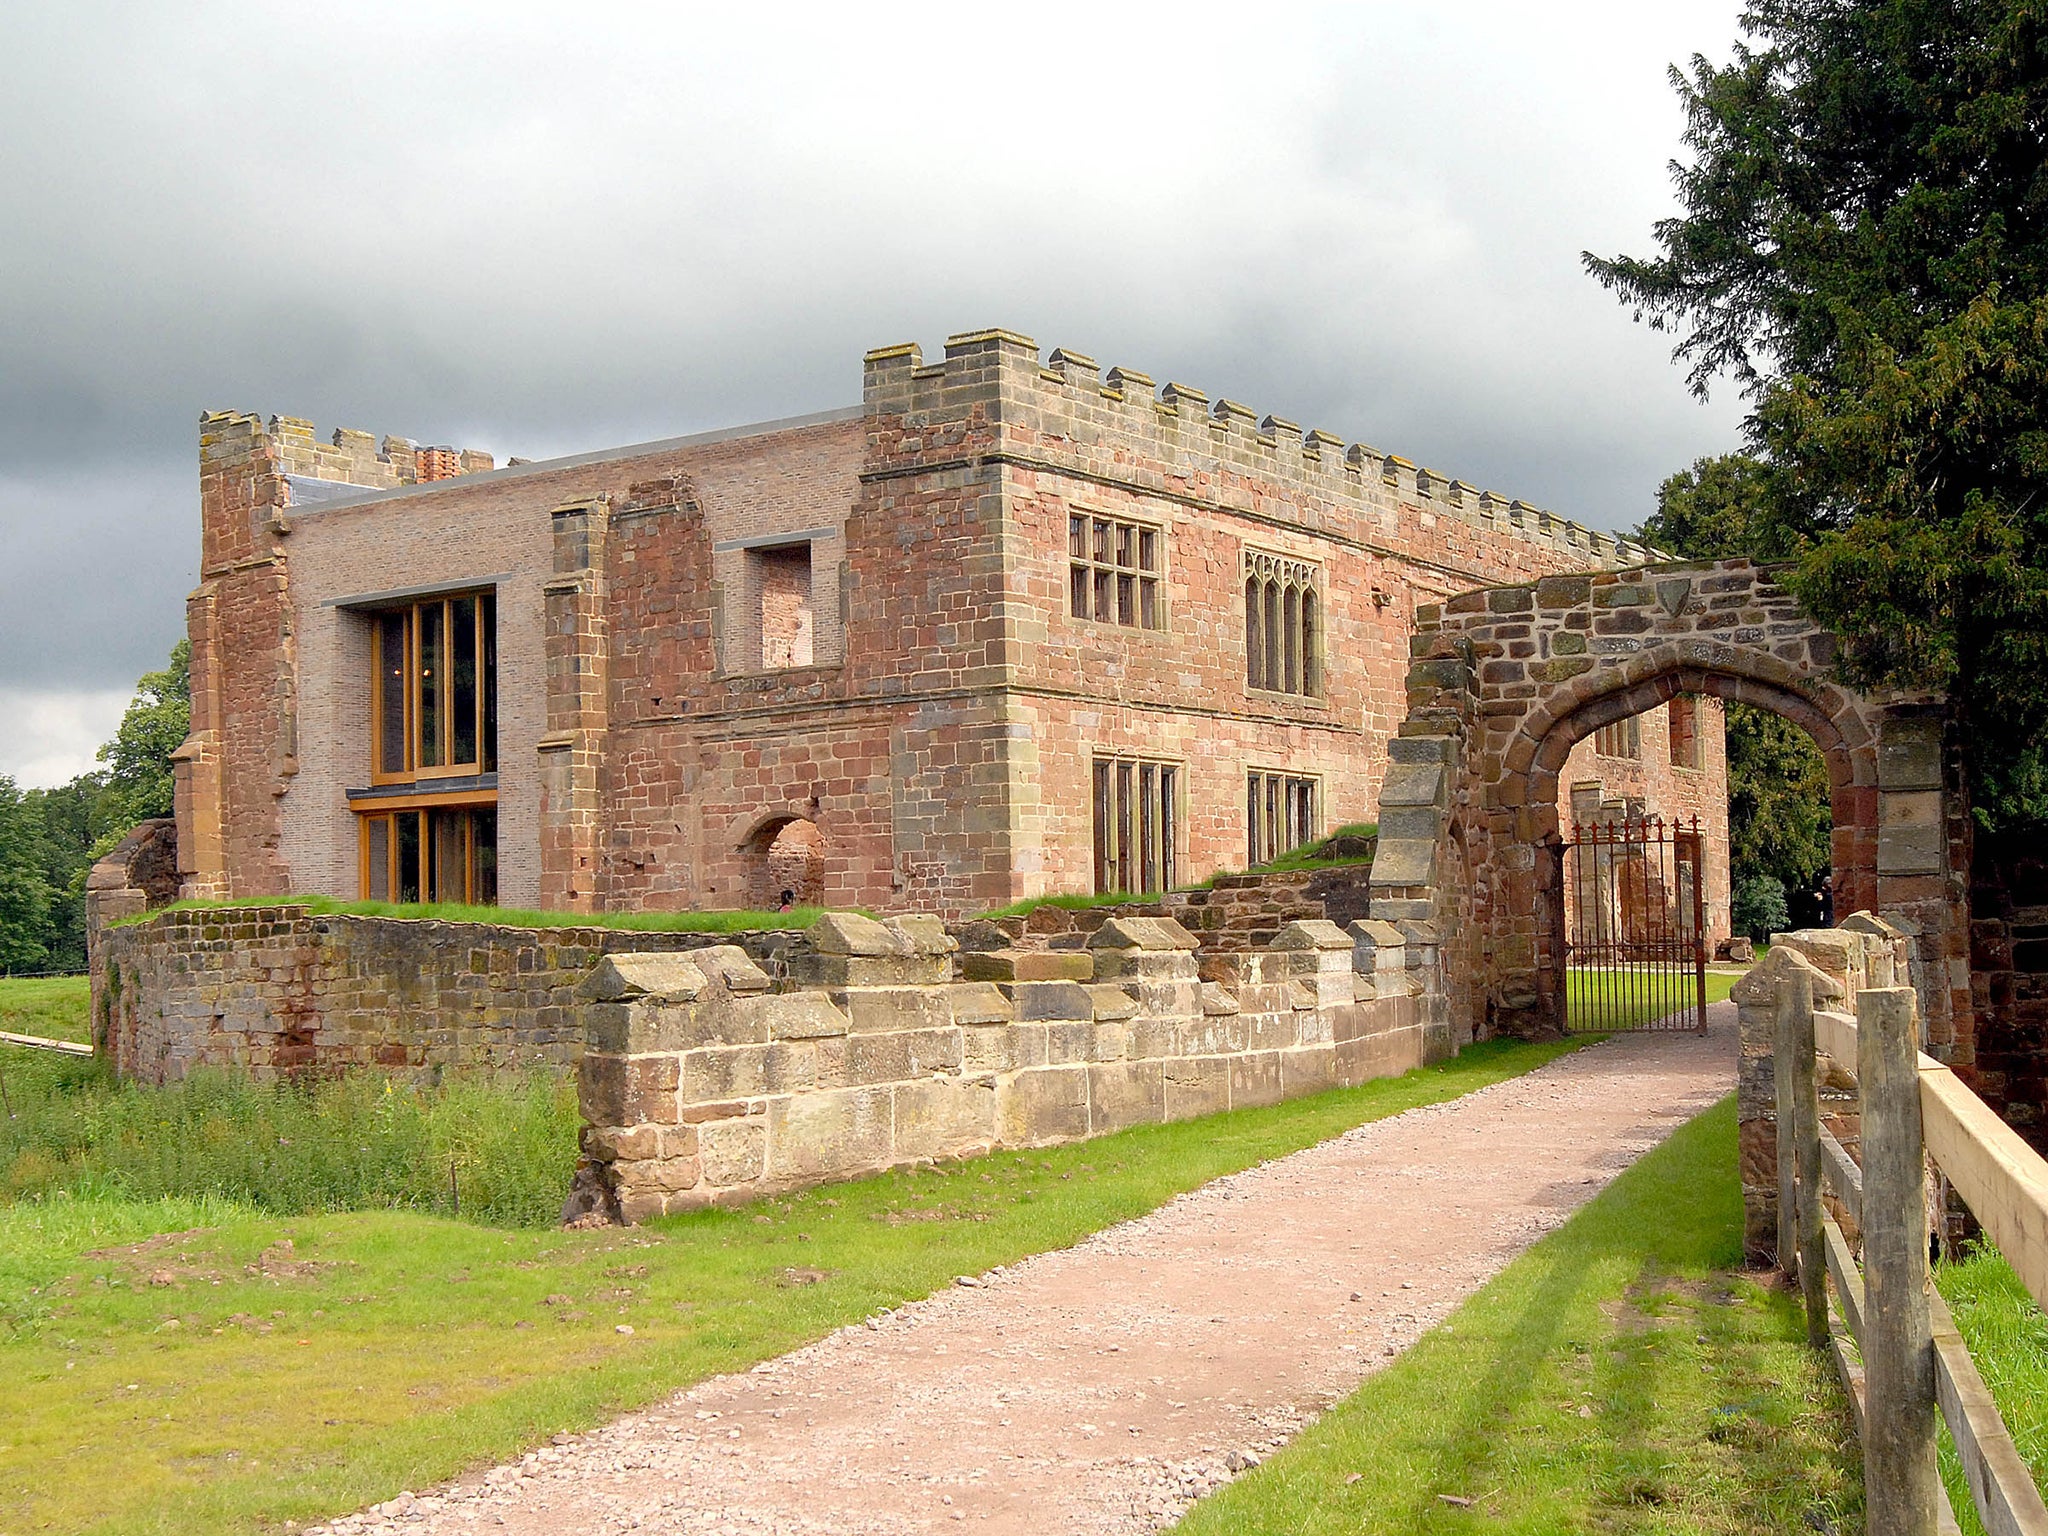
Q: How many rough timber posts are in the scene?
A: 3